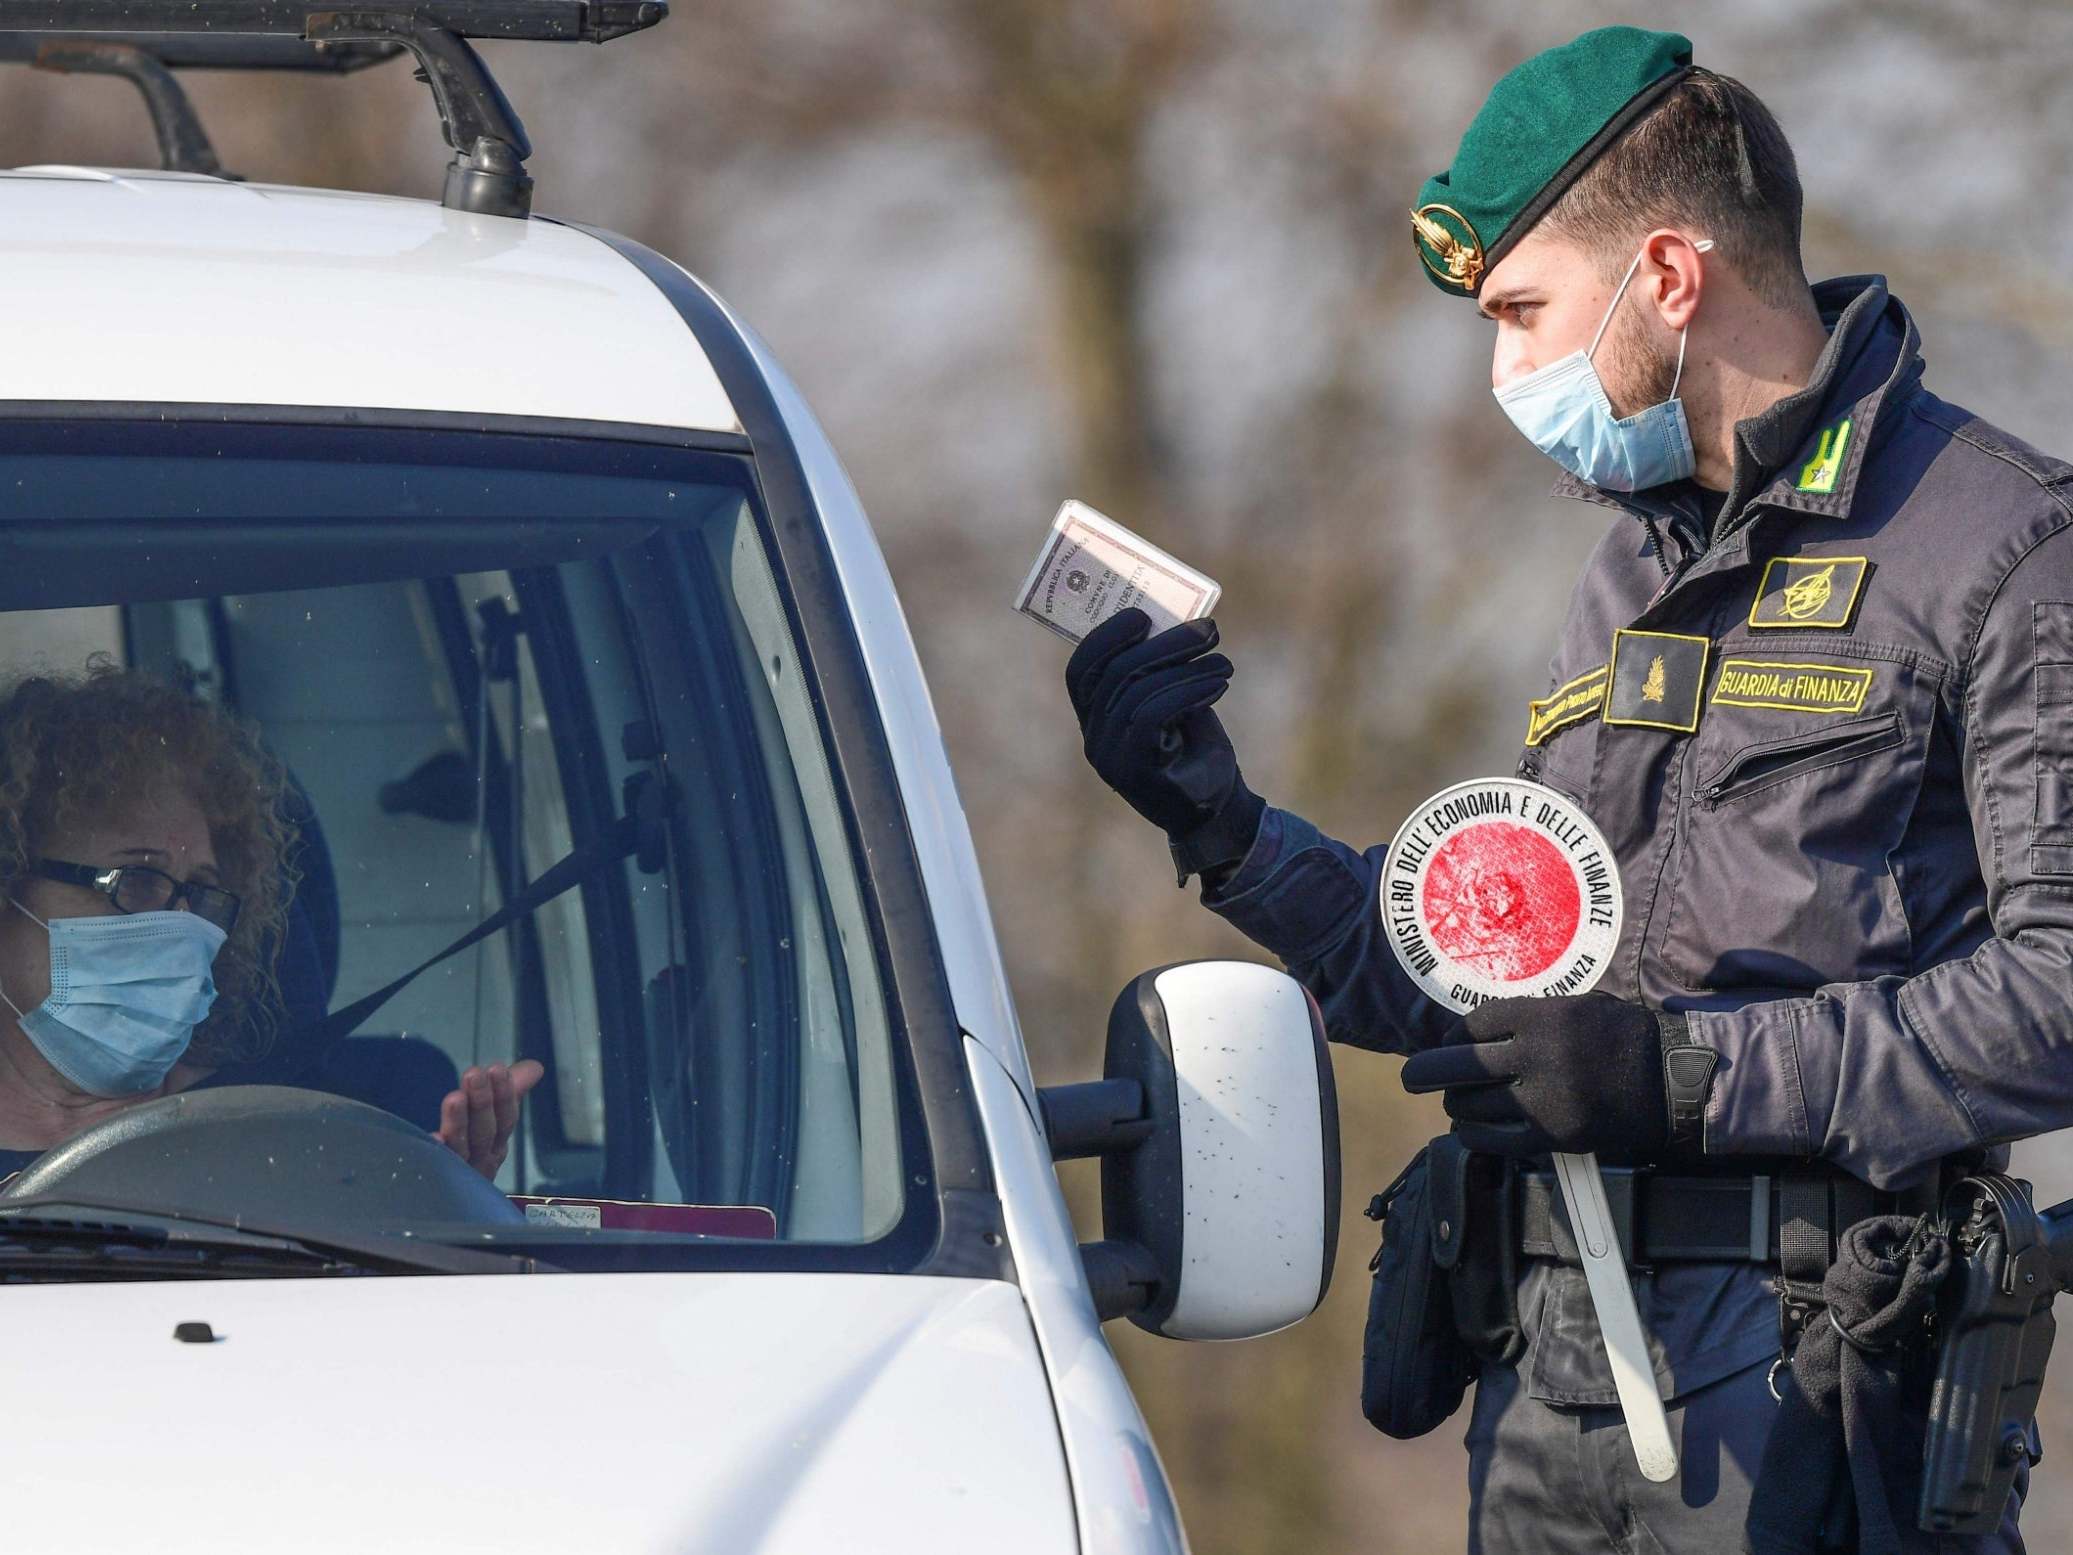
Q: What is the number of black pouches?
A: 2